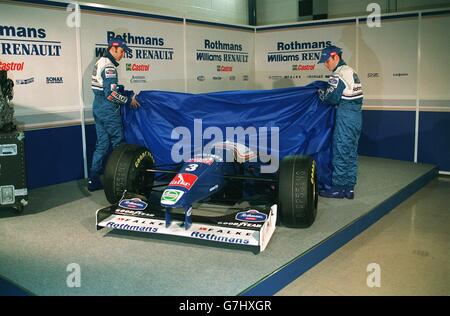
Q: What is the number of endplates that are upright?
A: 2